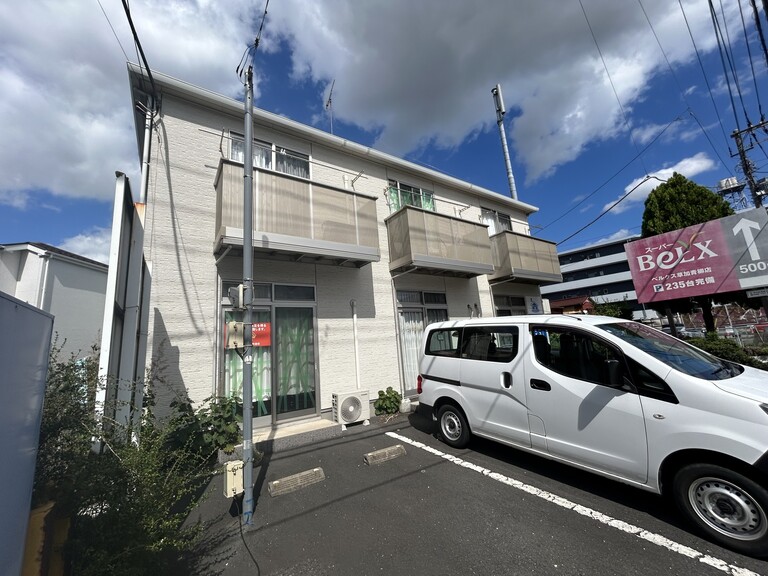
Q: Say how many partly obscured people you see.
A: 0